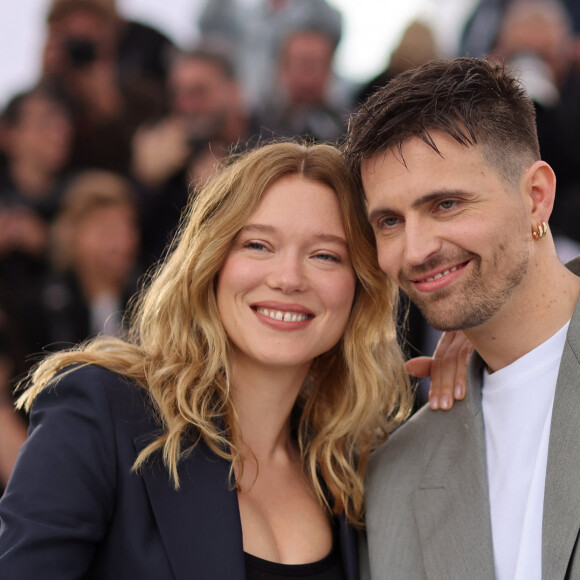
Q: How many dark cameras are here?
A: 1